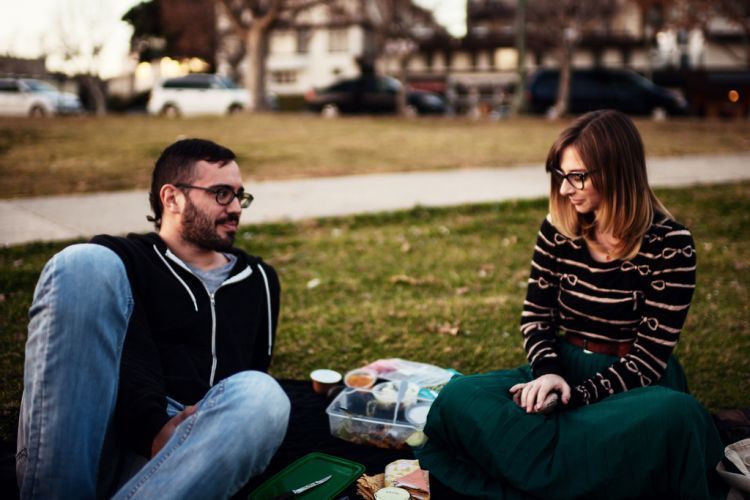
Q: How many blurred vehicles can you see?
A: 4